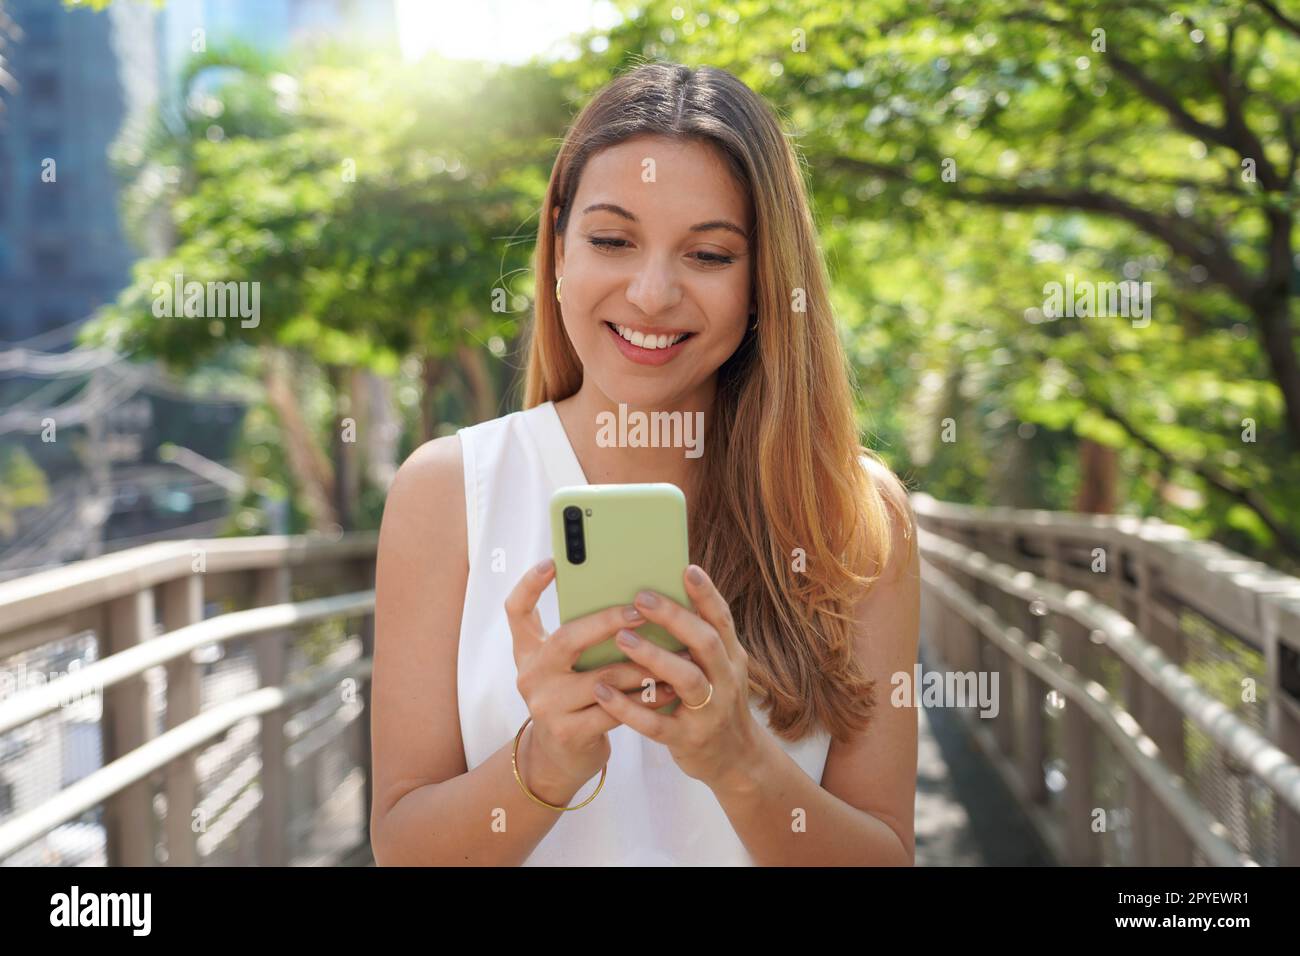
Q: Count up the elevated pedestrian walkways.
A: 1